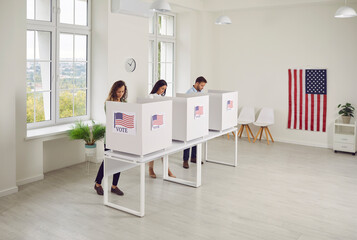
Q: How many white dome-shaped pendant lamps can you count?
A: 3